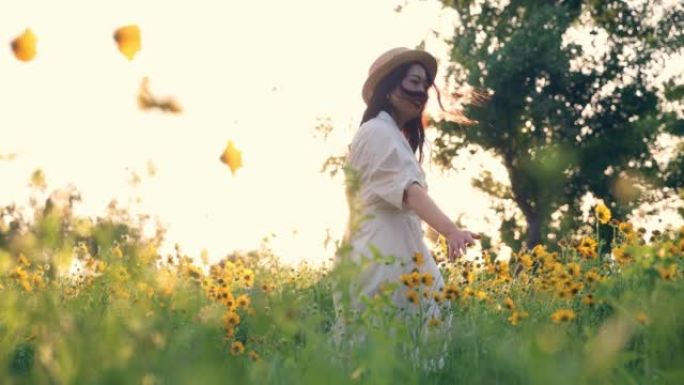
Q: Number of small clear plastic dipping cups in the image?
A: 0